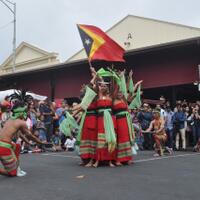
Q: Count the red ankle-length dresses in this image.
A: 3